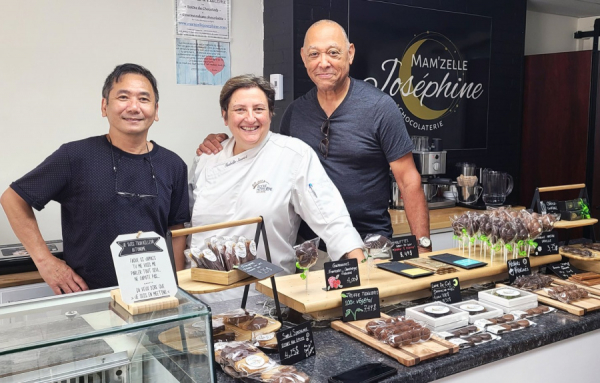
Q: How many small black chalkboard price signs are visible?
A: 10